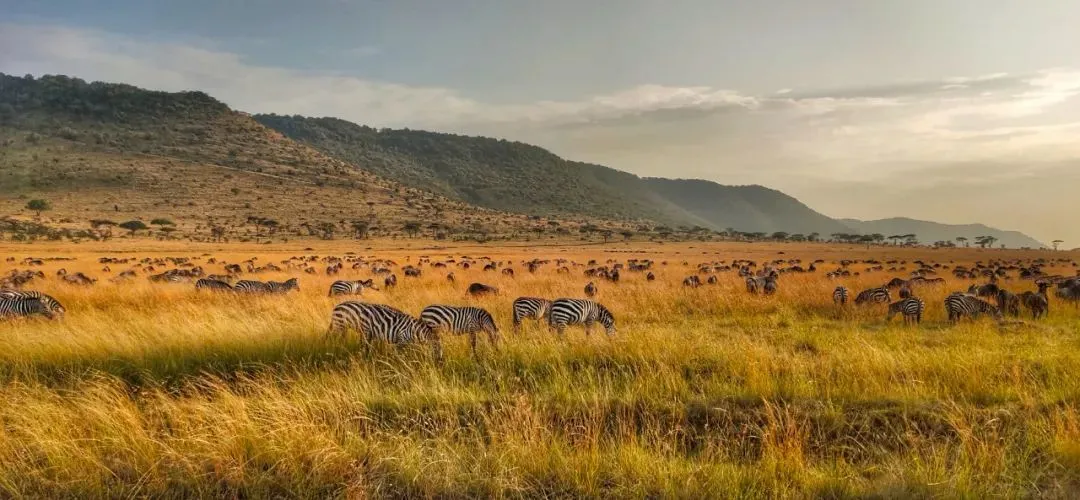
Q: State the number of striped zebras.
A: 14